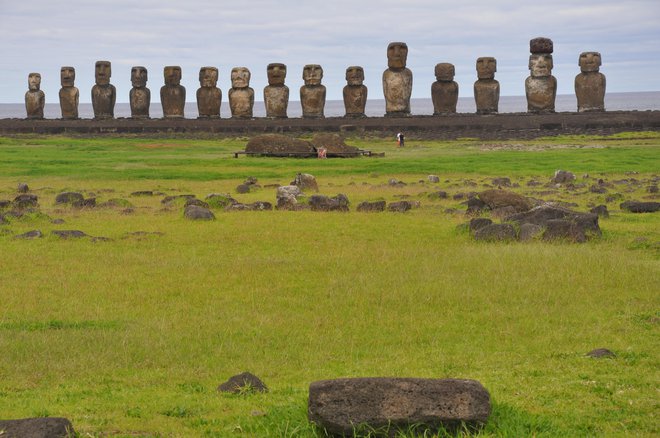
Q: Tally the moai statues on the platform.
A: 15